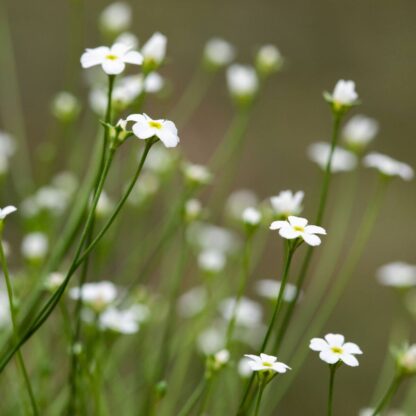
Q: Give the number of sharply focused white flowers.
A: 5